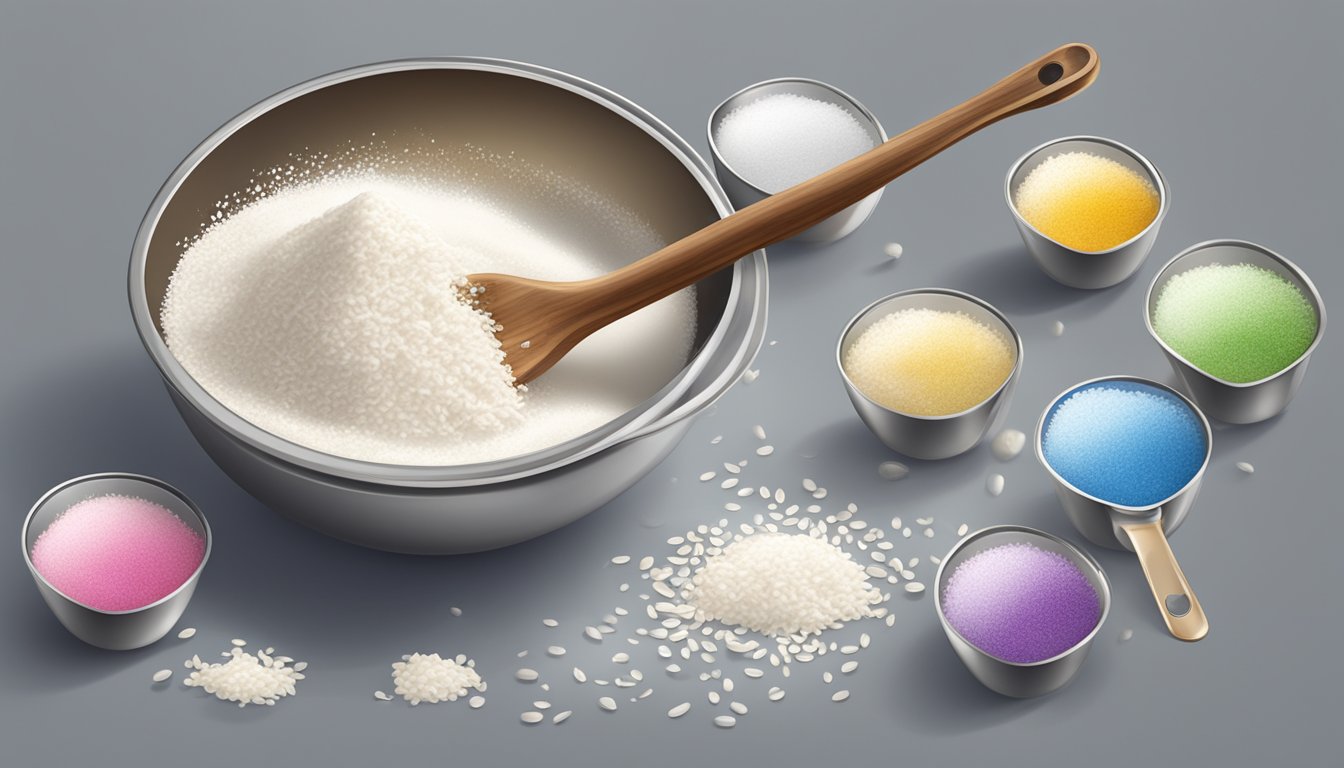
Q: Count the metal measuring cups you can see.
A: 7